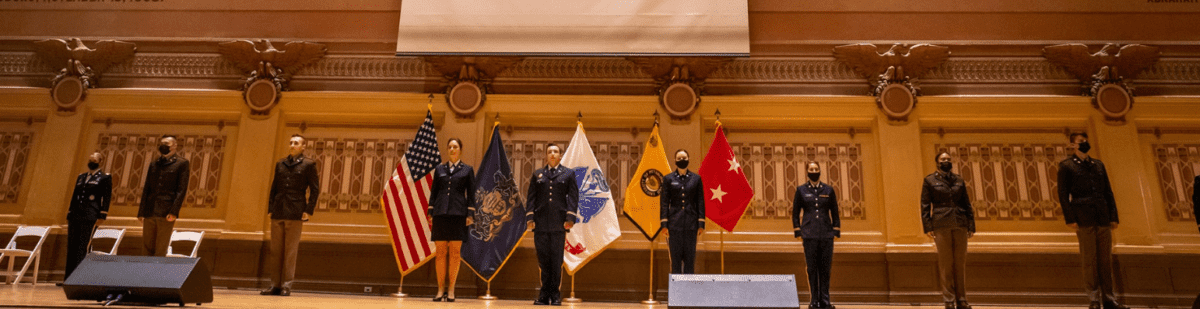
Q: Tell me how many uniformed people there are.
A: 9